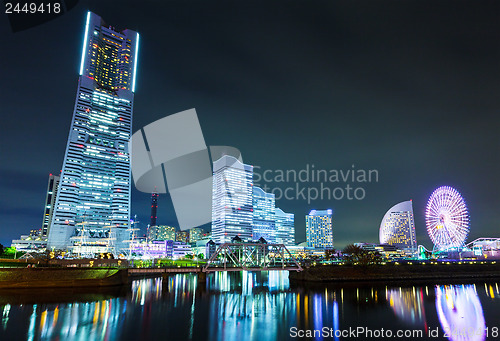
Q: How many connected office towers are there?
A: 3